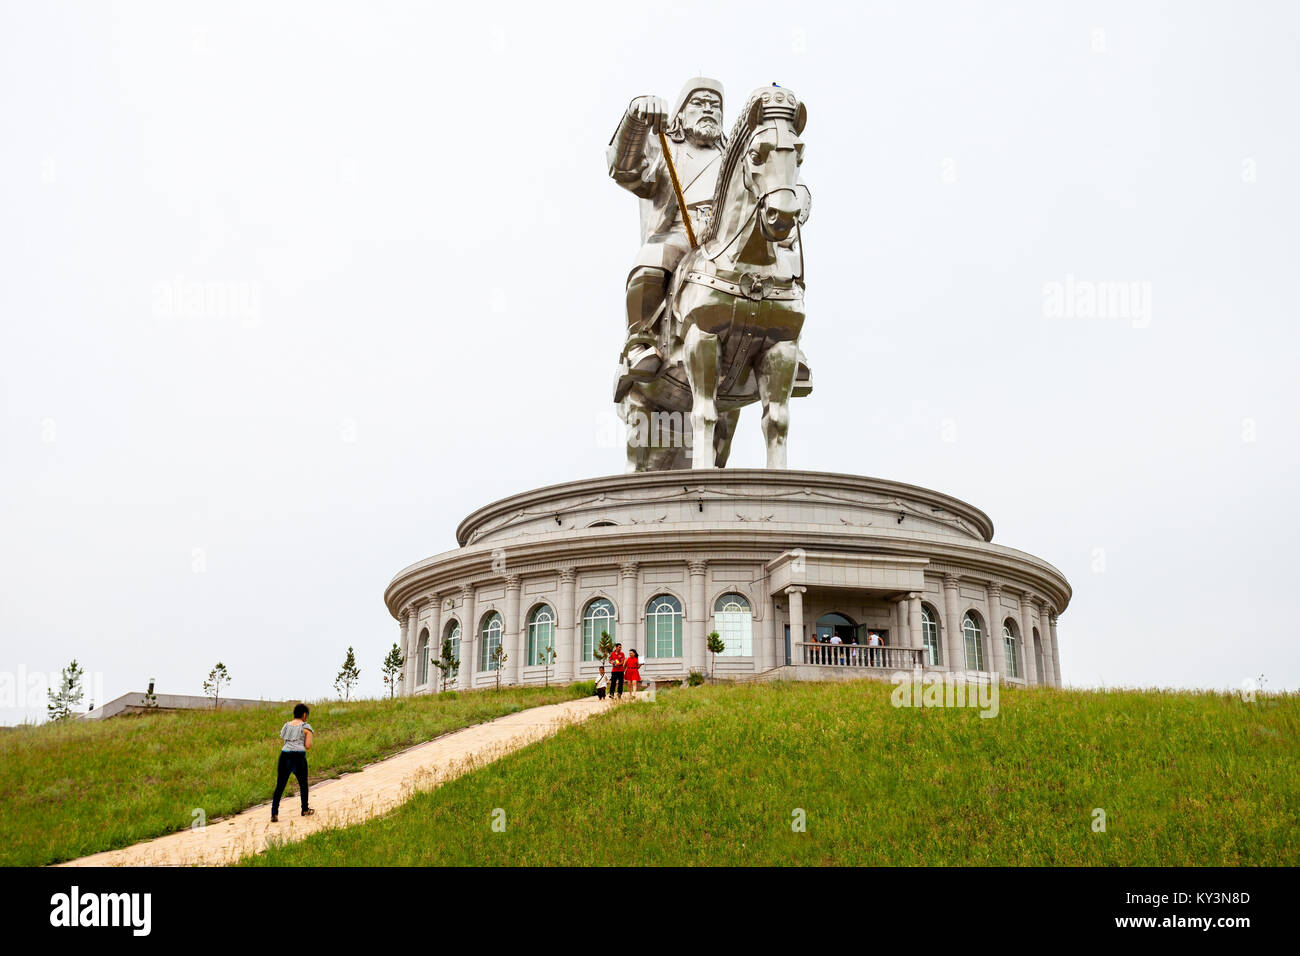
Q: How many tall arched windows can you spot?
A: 11